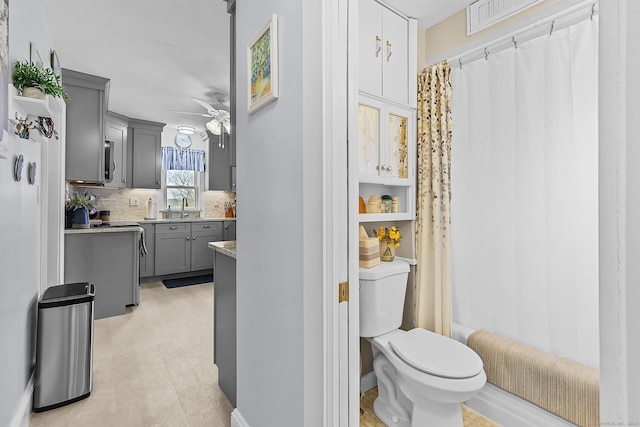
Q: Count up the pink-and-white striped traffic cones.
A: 0